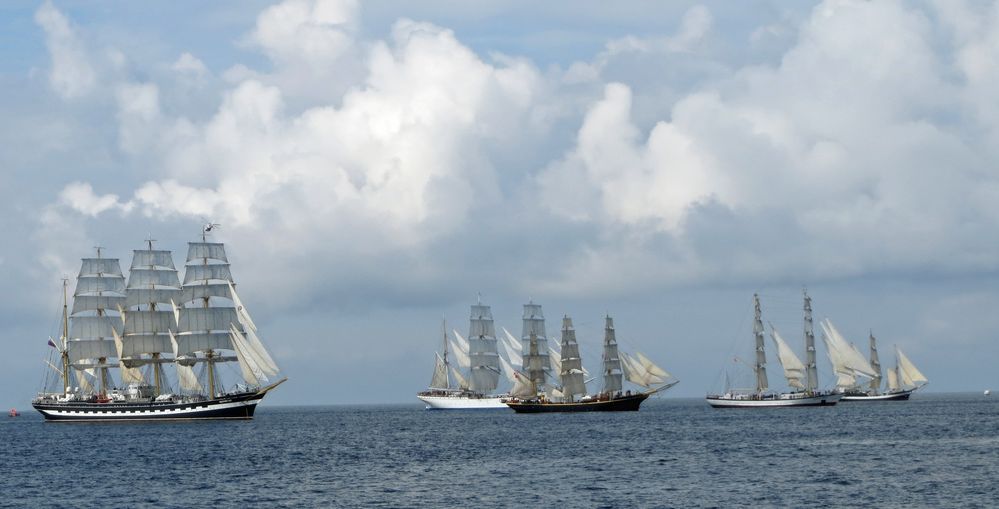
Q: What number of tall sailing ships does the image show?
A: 5